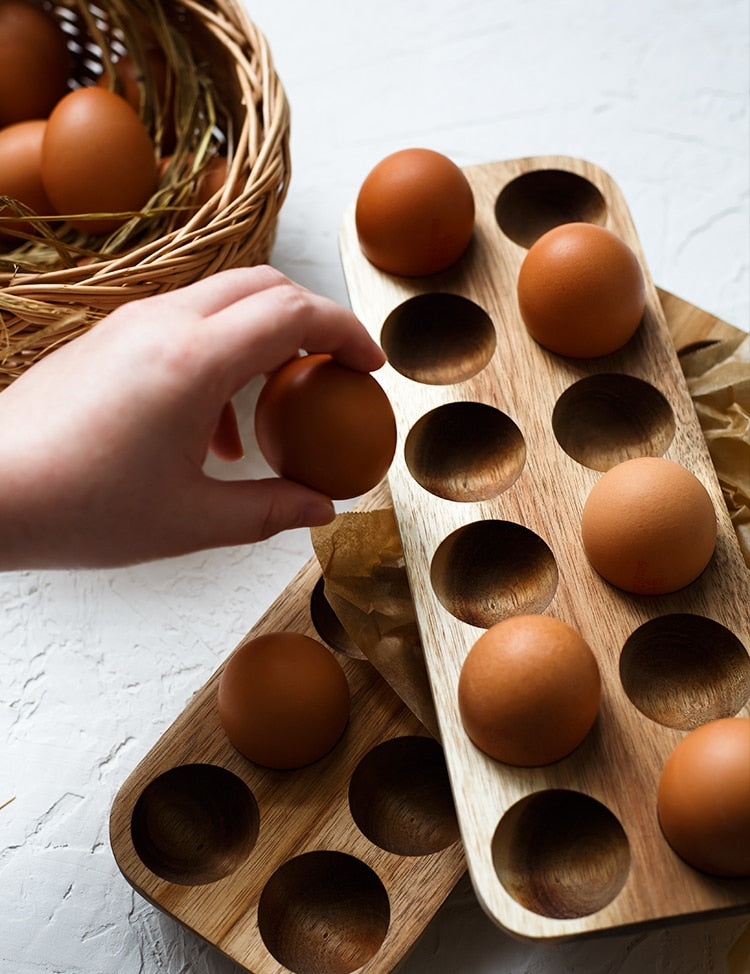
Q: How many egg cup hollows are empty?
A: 11